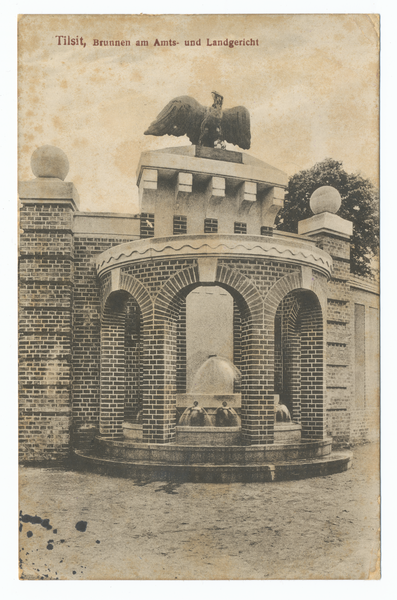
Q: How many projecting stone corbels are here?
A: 5